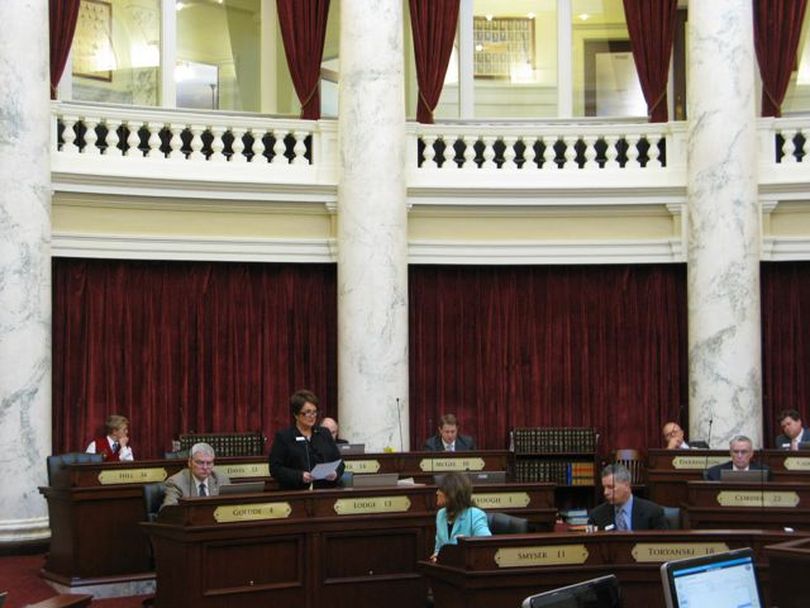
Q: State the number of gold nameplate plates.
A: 12